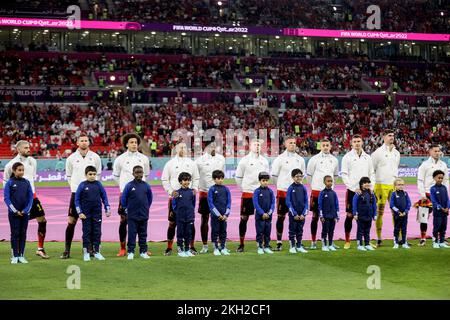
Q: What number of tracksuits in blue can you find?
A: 11